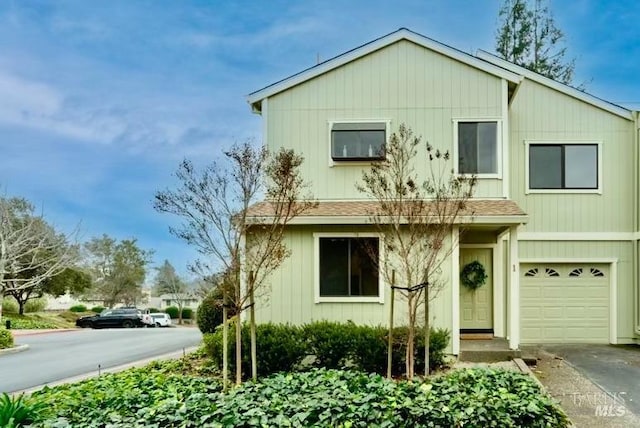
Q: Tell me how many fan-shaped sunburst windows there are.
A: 4